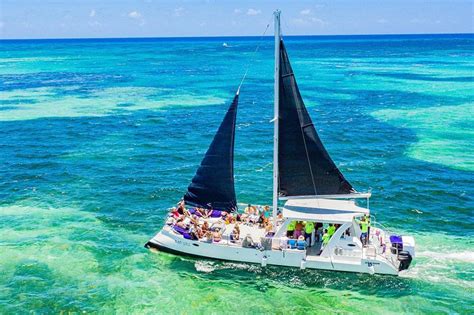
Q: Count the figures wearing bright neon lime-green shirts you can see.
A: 5